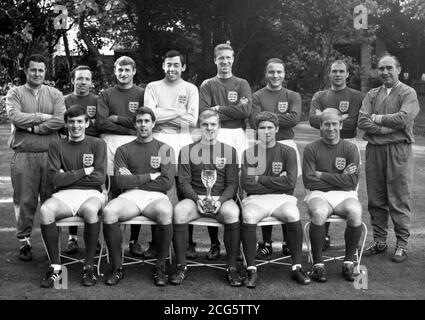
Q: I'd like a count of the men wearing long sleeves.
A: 13